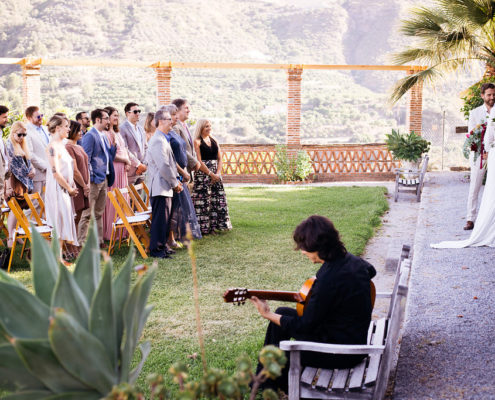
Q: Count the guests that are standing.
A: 15